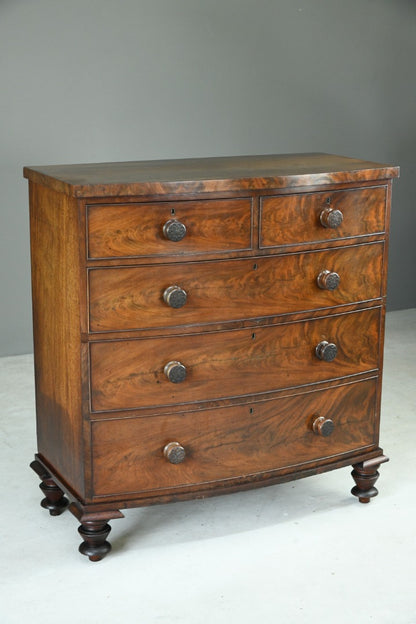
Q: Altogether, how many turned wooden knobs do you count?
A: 8